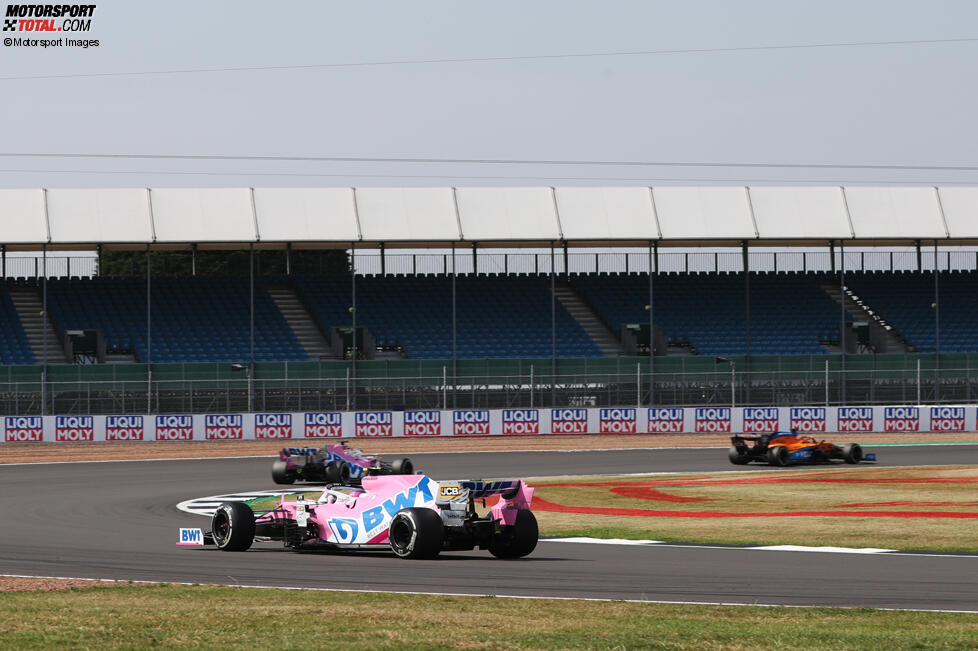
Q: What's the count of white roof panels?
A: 11